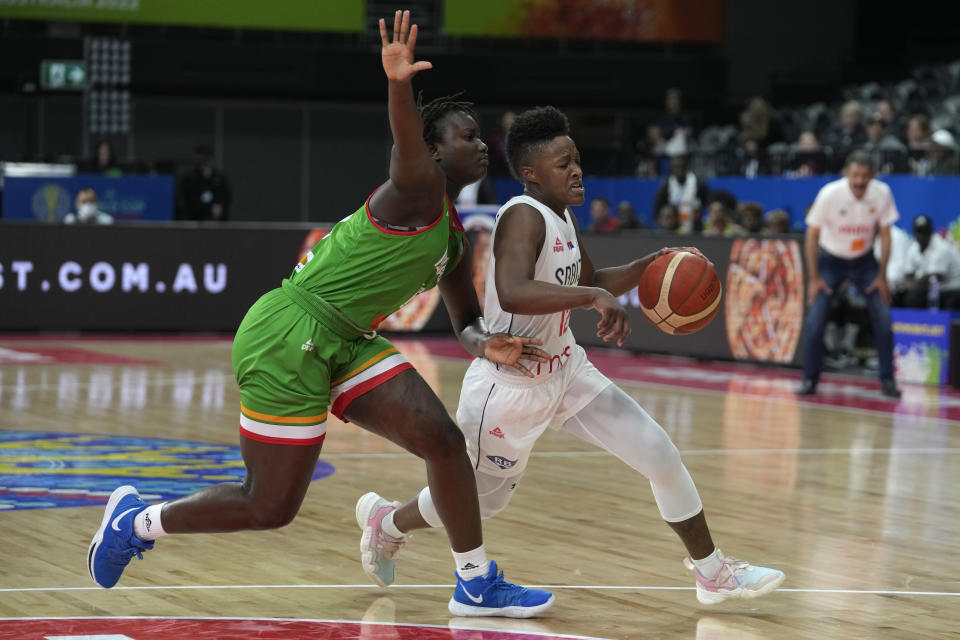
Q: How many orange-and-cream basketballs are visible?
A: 1